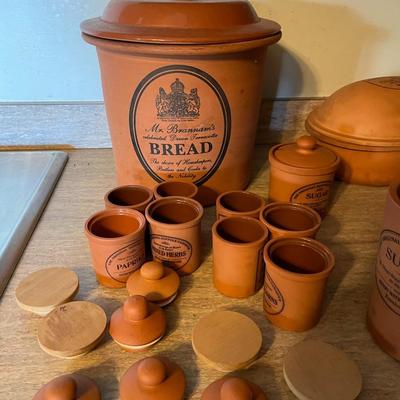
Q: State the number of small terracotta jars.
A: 8